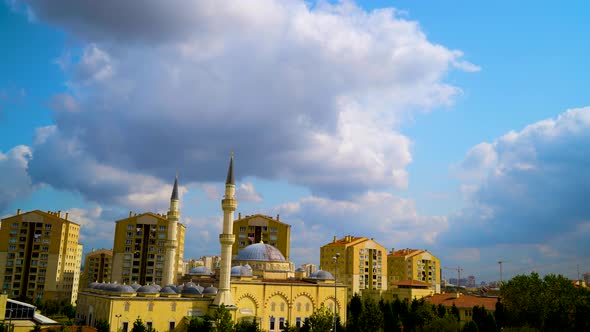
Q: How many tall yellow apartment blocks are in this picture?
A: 6